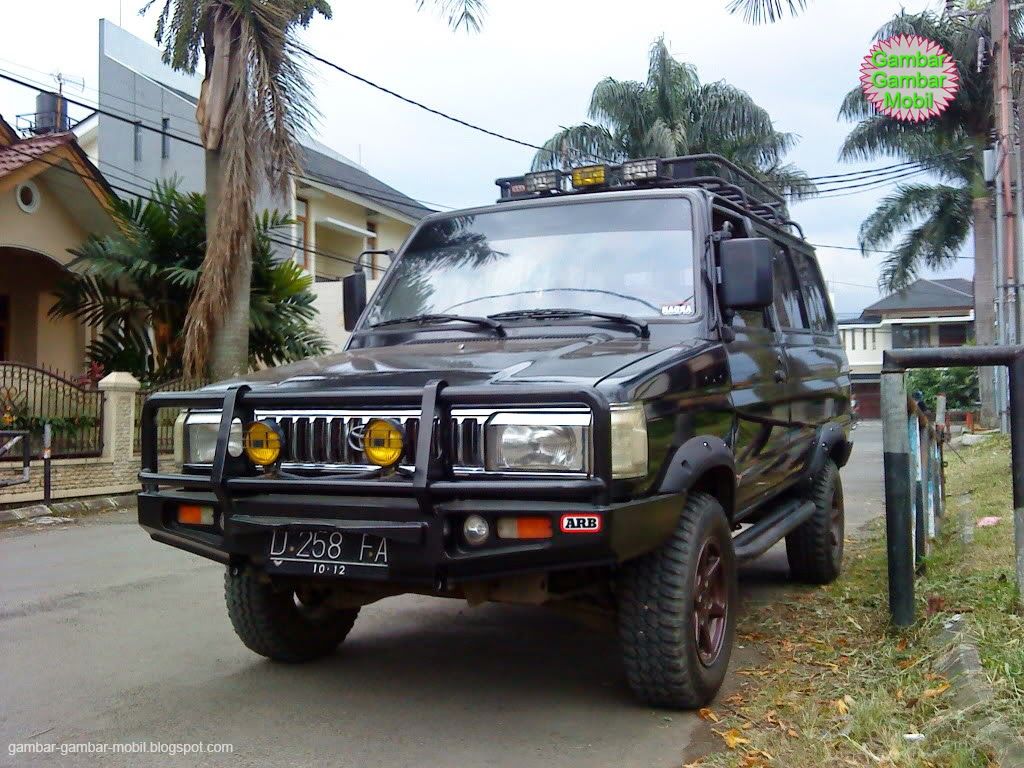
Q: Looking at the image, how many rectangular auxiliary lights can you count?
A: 3